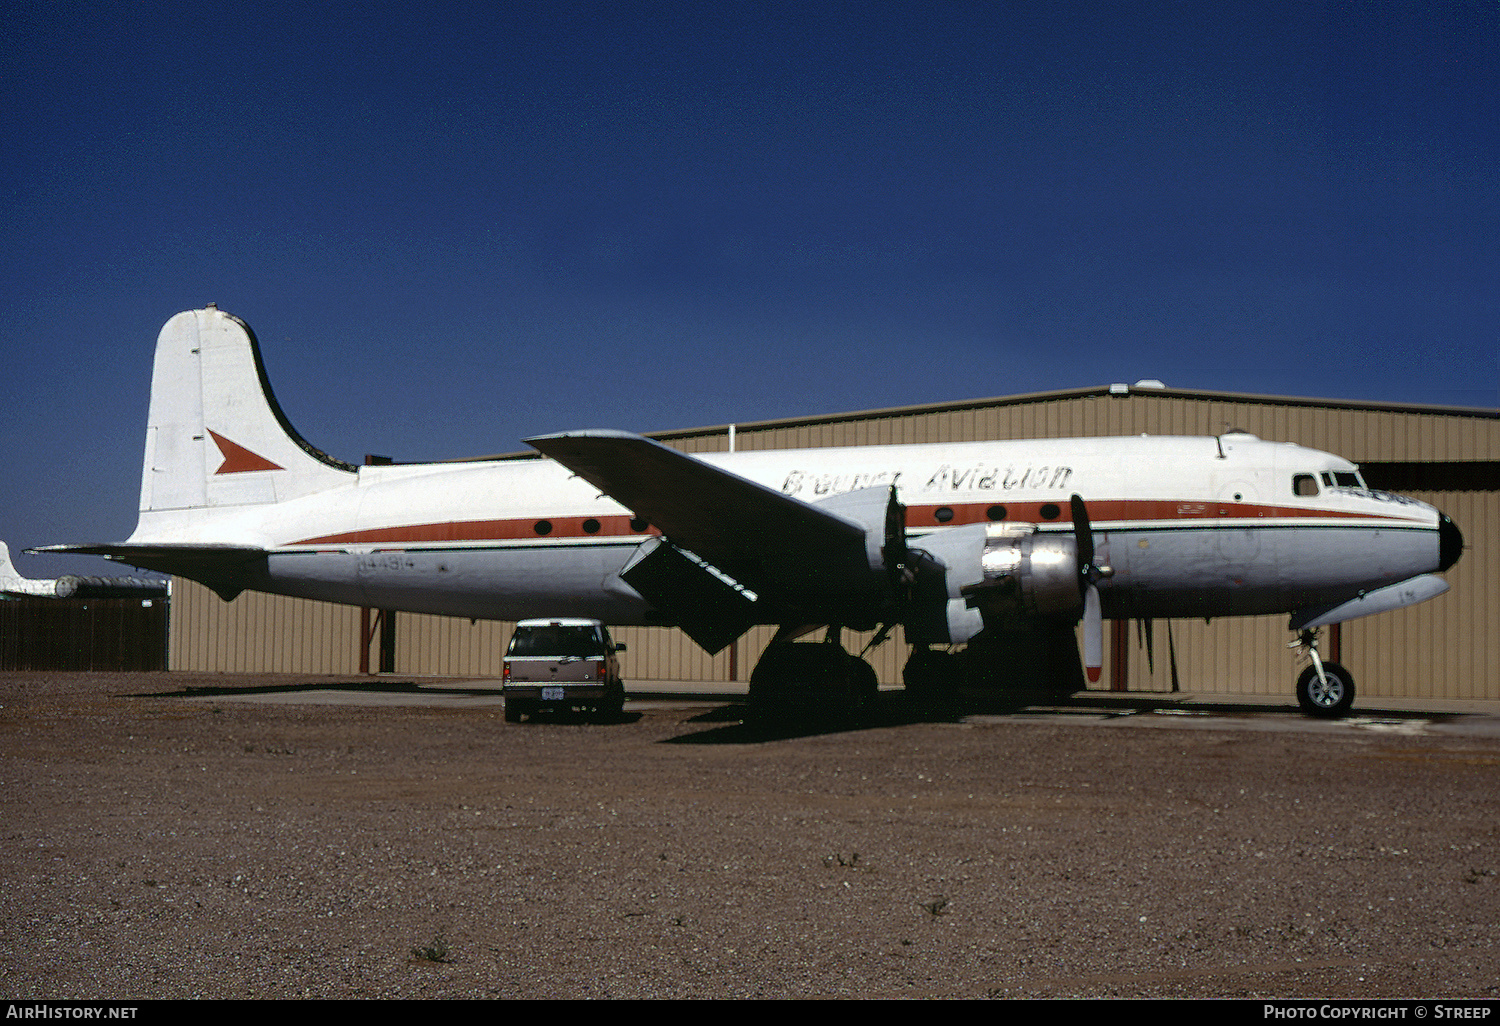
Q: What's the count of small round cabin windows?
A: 6